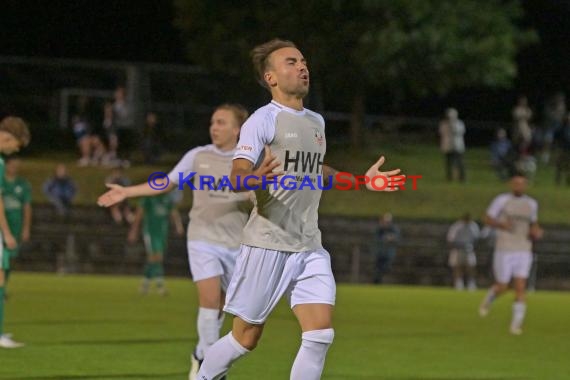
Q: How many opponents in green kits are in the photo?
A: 3